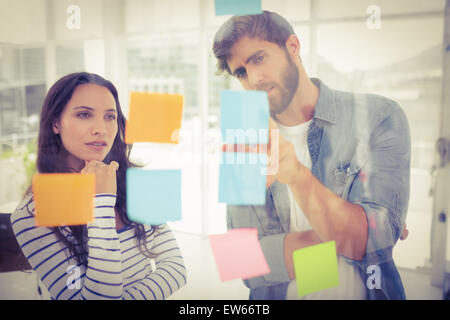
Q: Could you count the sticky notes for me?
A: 8